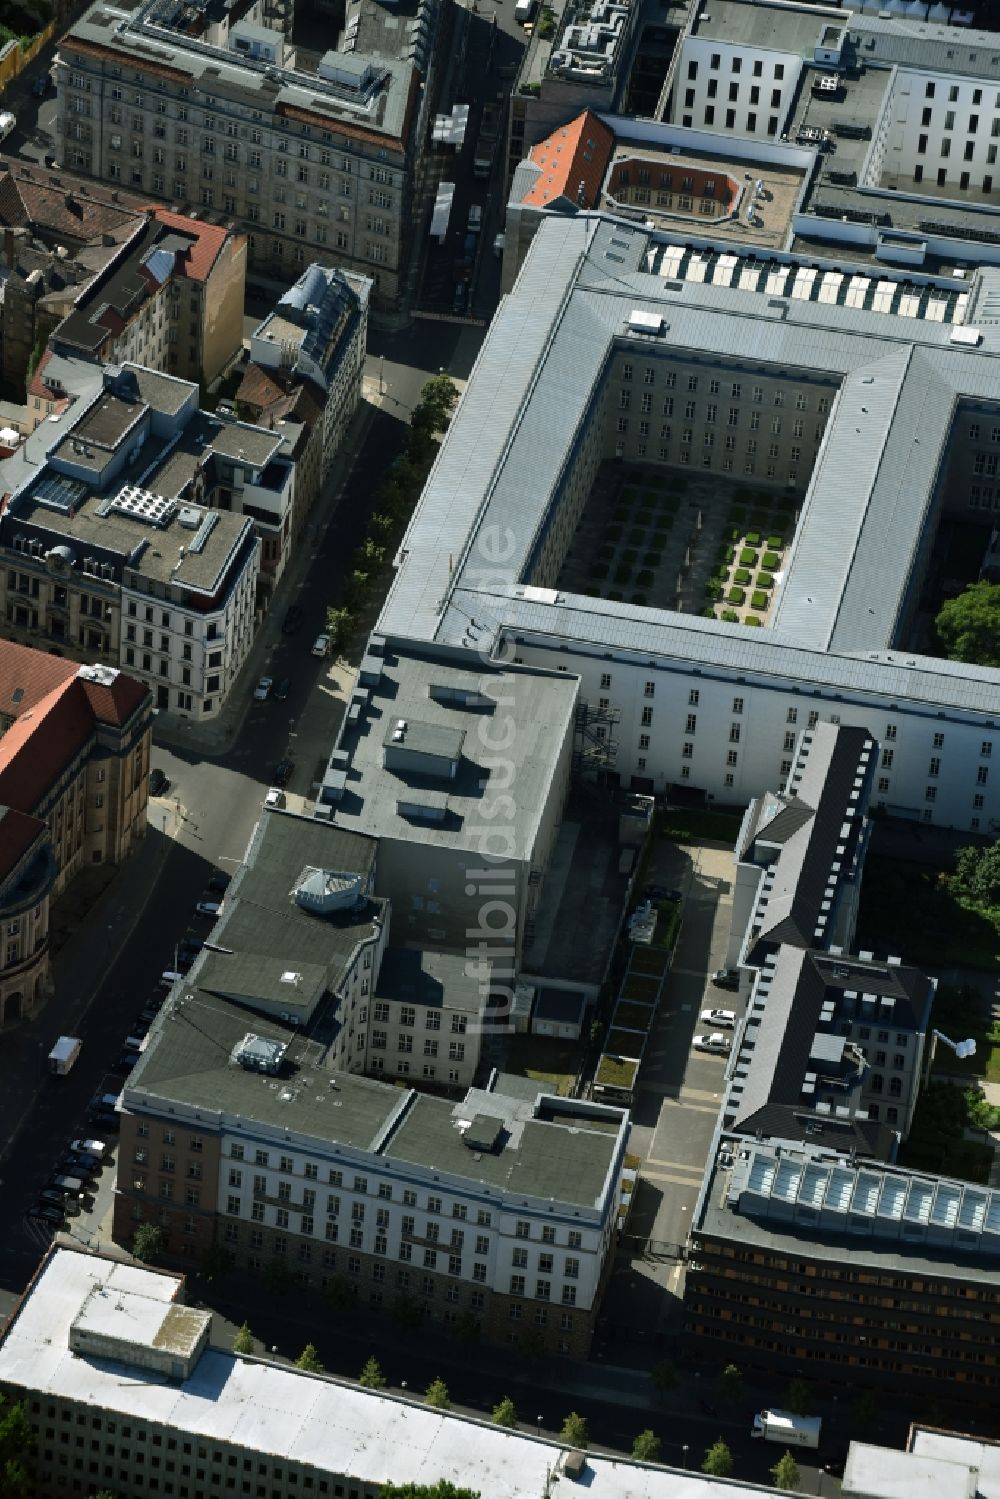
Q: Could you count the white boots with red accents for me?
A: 0